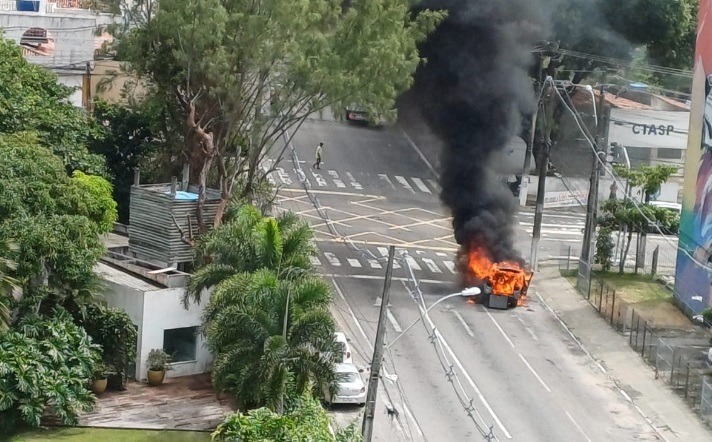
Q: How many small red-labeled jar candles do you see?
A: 0